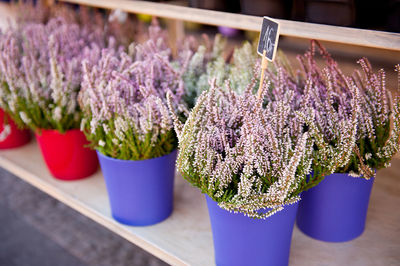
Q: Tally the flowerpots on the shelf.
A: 5